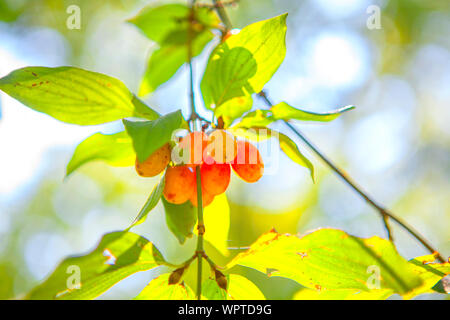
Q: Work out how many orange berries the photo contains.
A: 7